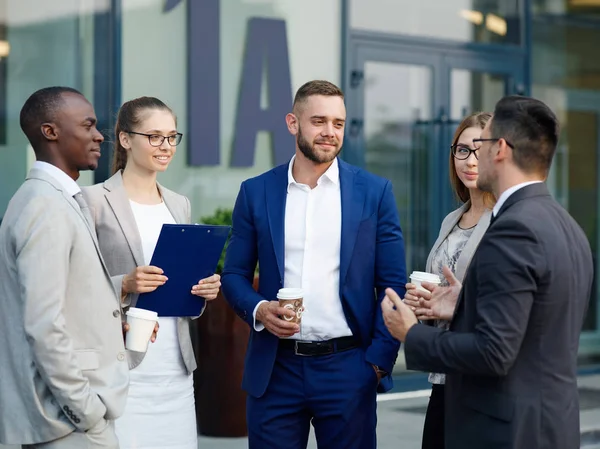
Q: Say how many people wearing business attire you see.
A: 5